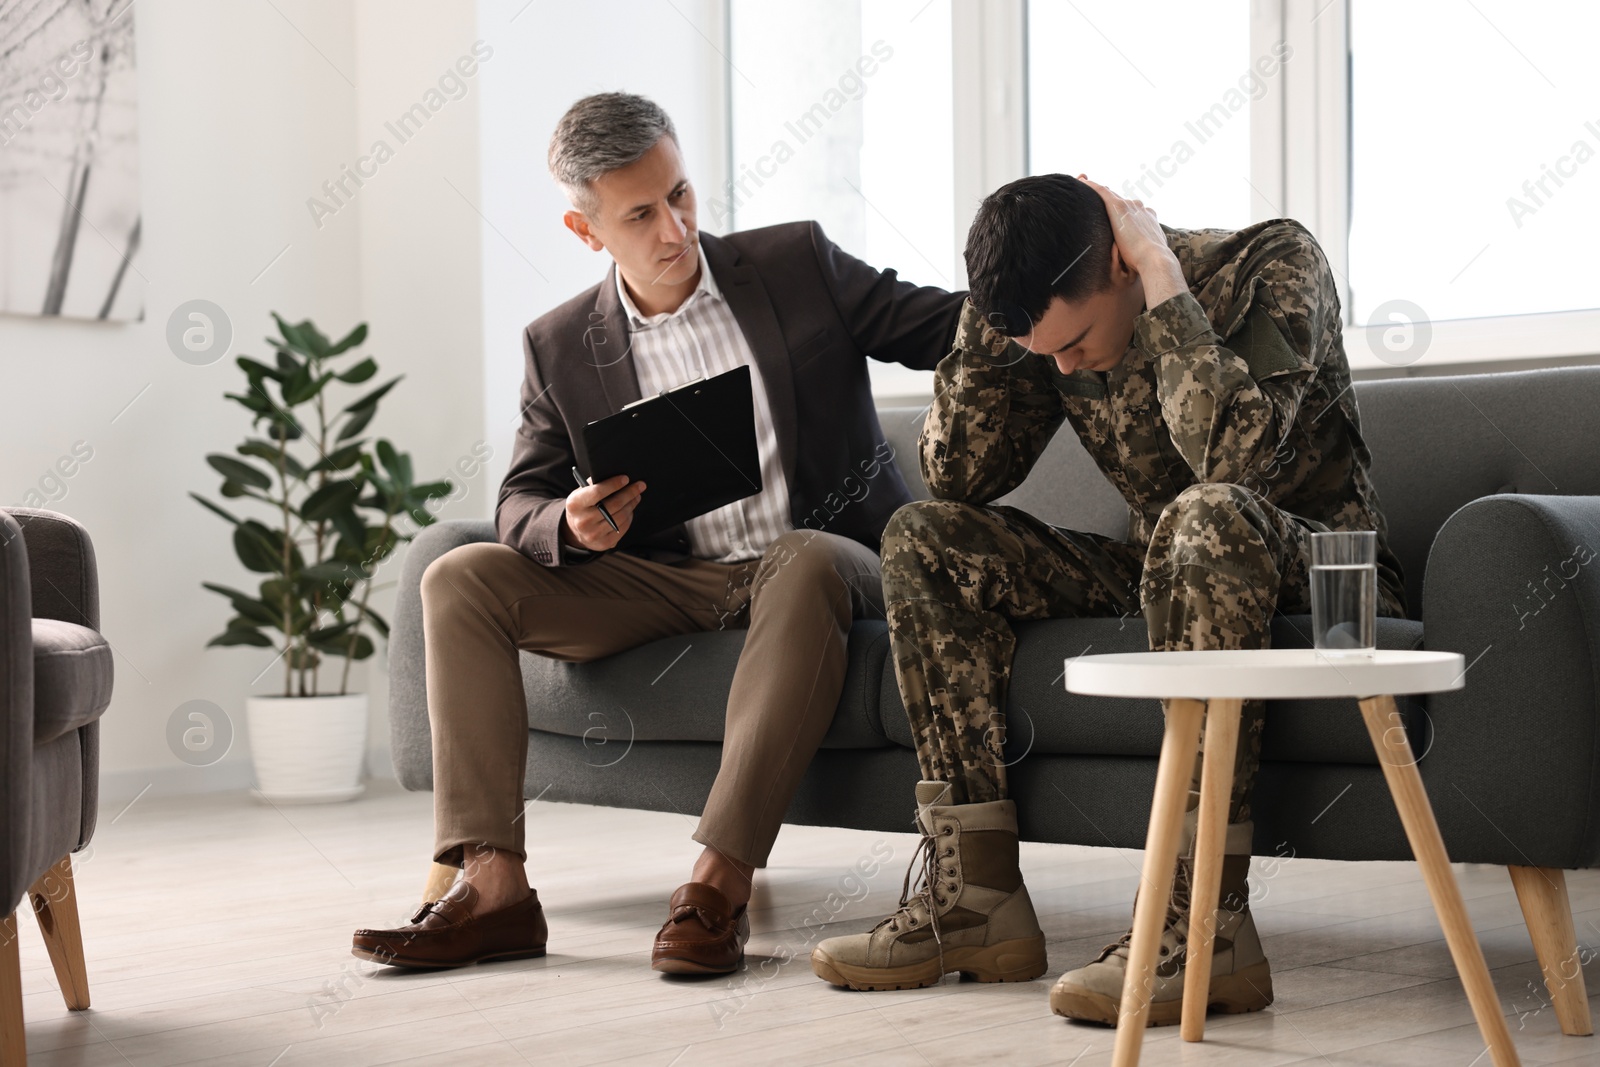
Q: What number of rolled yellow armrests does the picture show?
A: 0